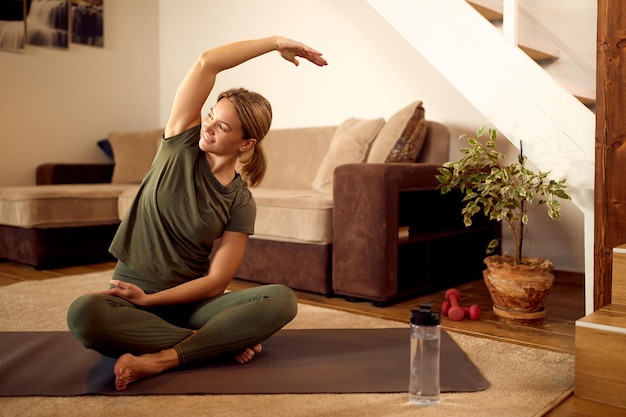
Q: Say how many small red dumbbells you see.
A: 2